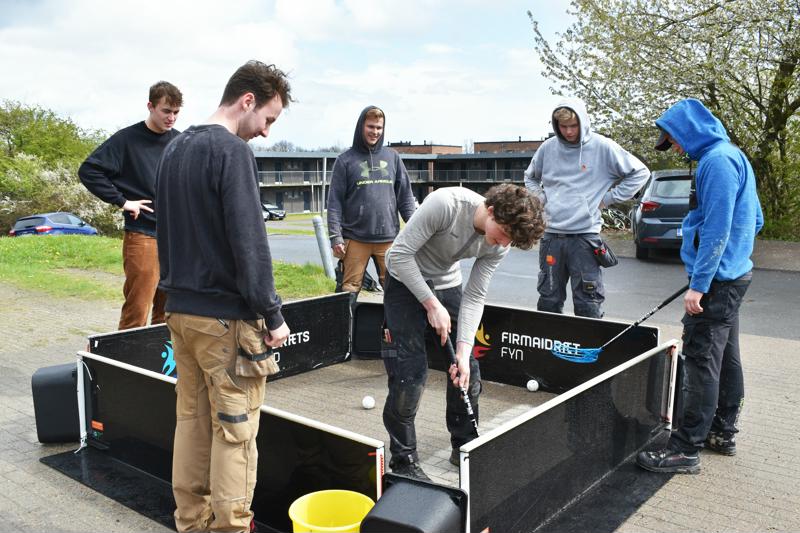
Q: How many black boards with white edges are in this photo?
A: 4